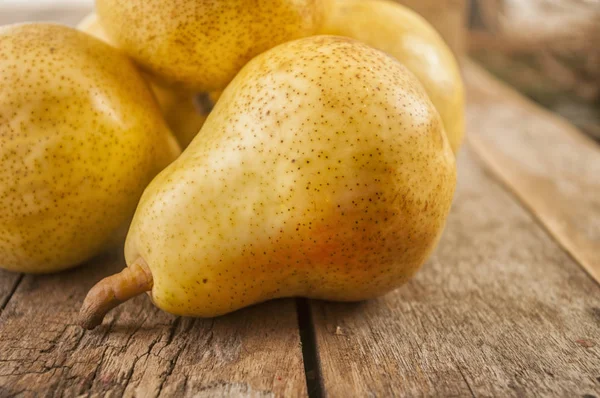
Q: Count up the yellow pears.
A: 5